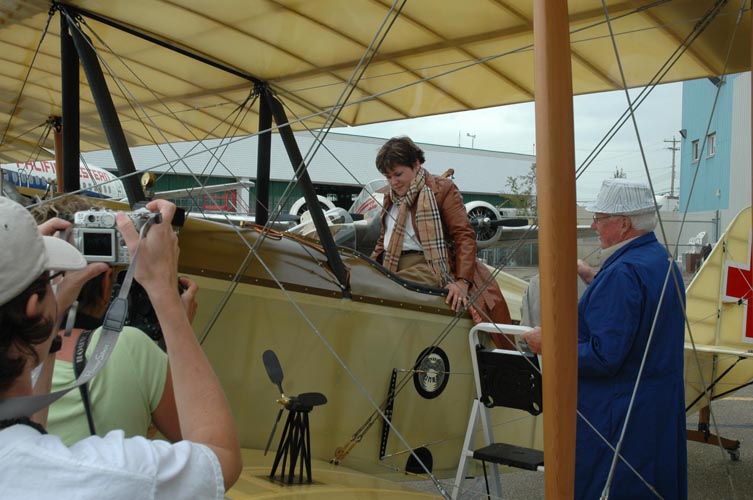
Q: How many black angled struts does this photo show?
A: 2